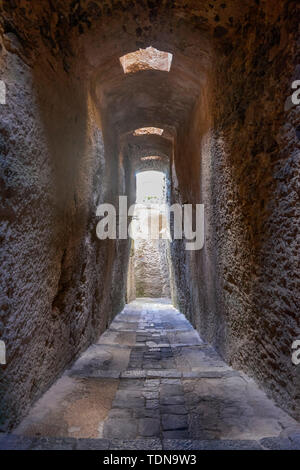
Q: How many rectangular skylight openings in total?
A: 3